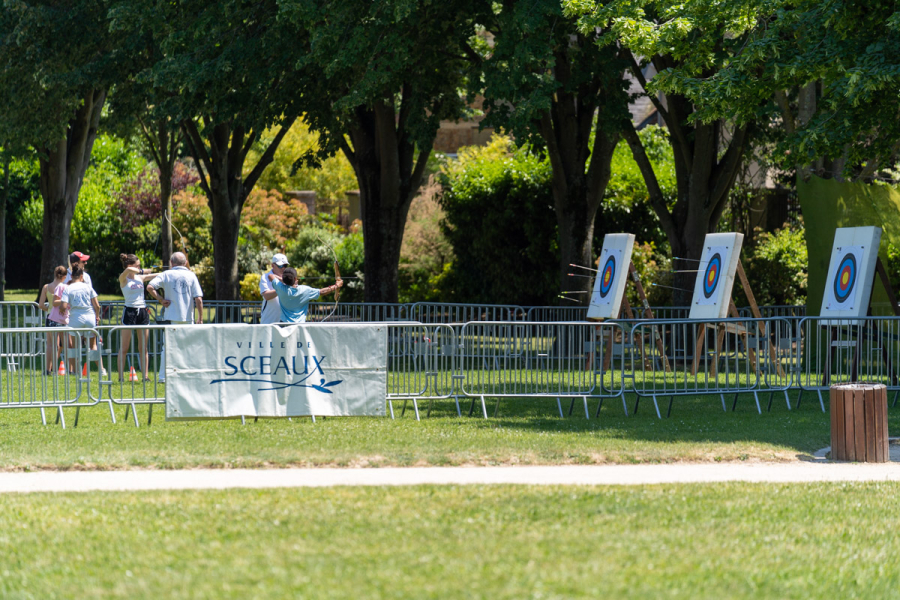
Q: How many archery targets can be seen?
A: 3